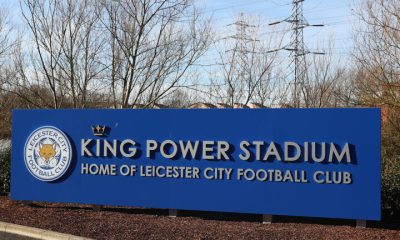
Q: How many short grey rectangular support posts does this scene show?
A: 3